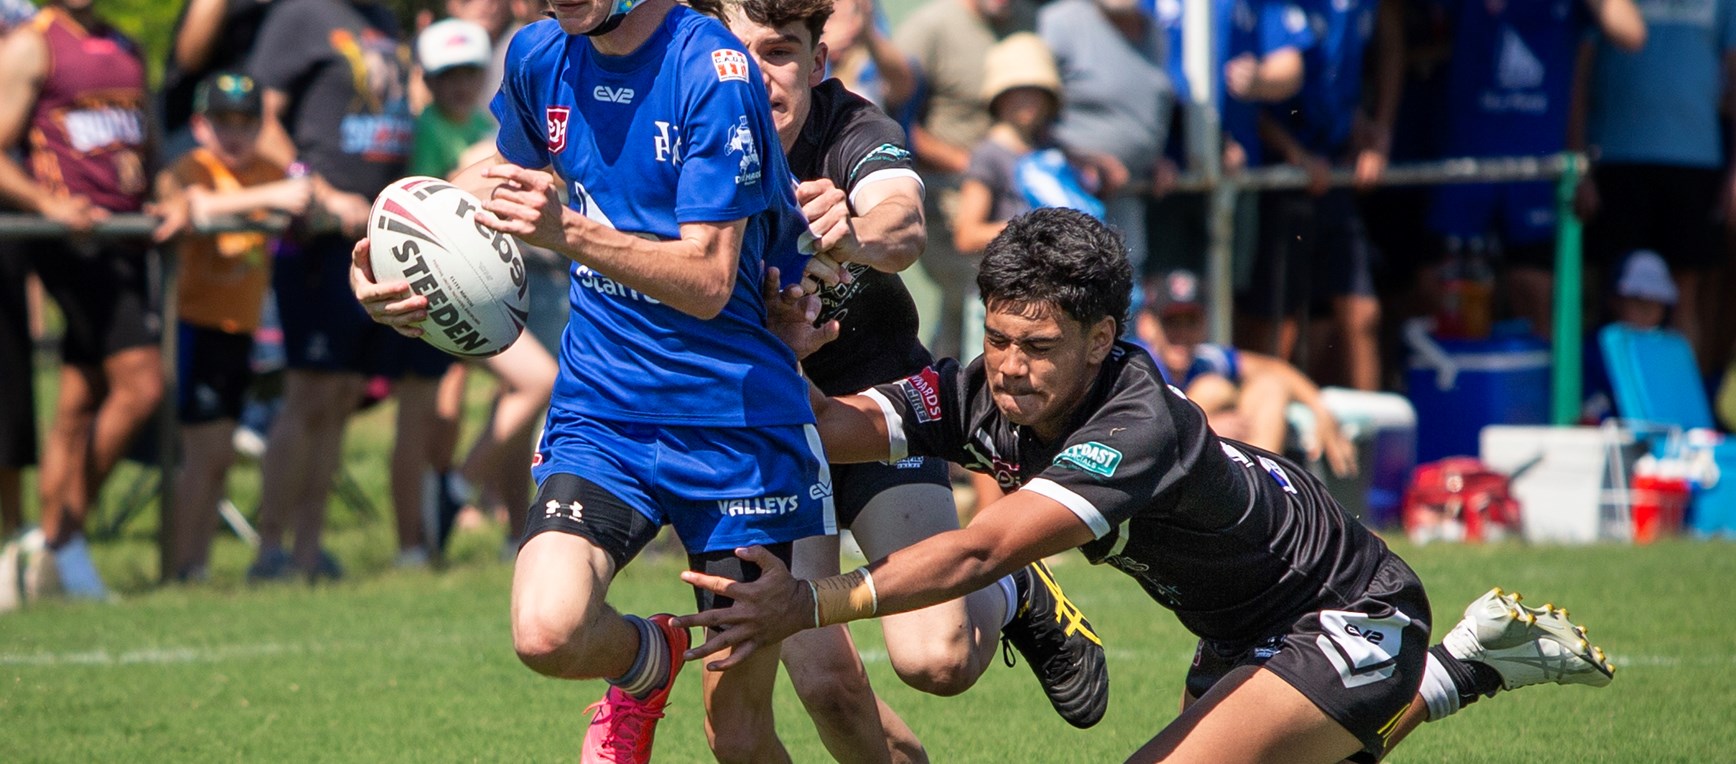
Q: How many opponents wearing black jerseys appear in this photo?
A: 2